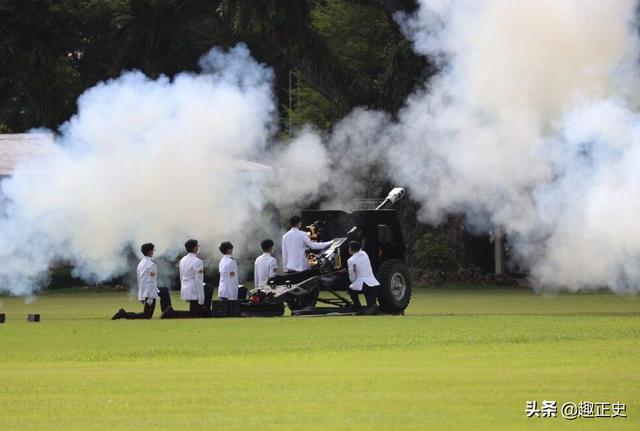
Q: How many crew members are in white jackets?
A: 6